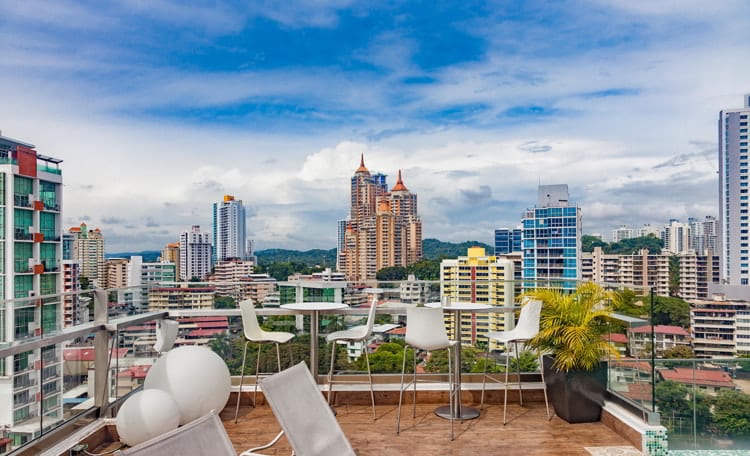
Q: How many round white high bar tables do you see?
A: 2